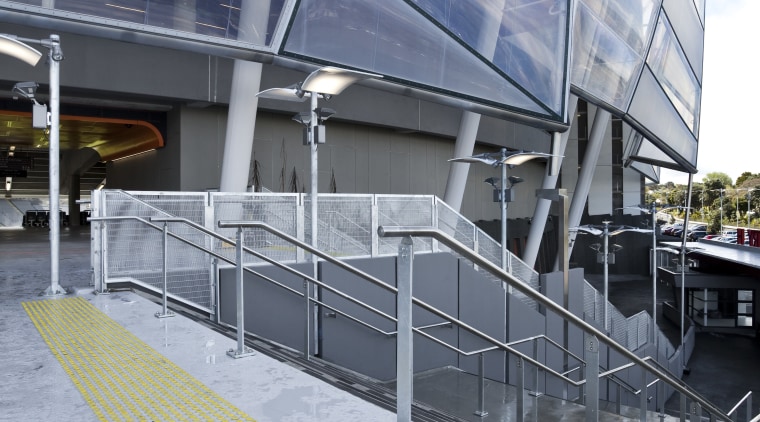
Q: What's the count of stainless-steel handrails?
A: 4